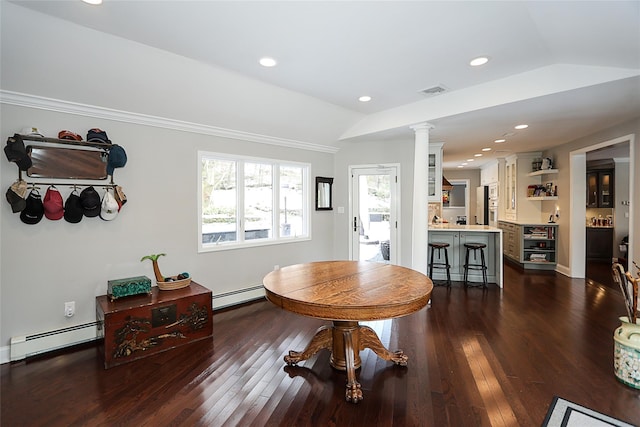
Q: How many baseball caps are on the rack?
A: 12